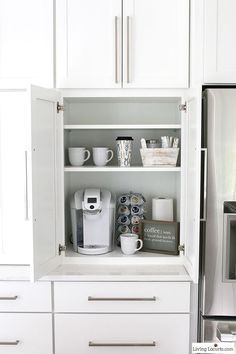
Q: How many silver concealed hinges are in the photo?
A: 4